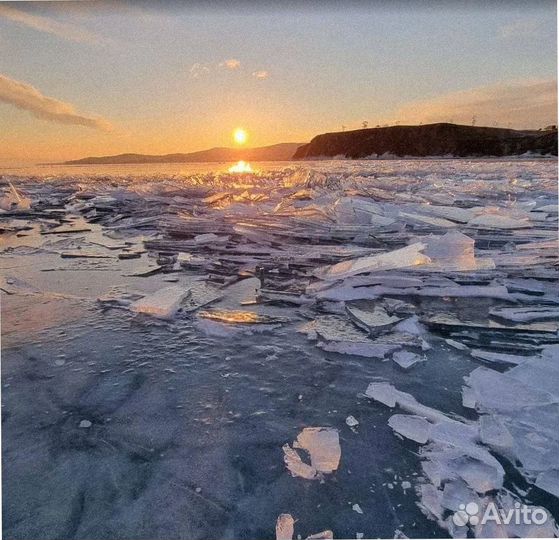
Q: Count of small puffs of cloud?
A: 3